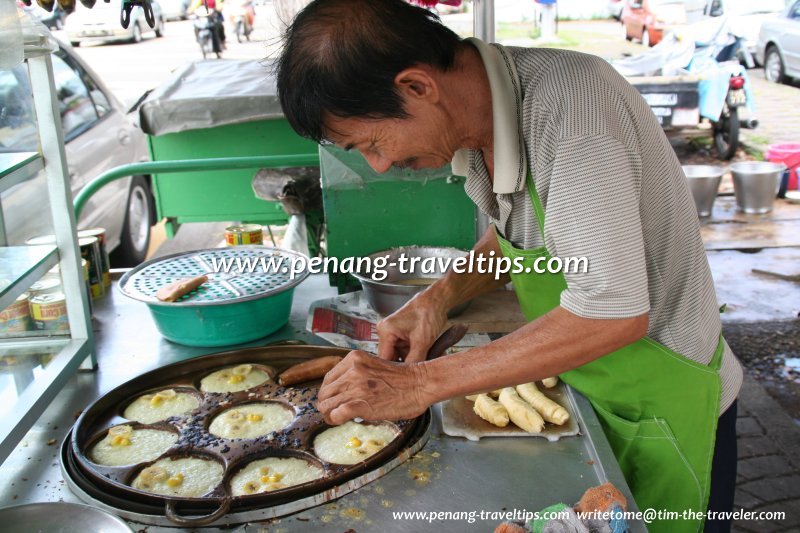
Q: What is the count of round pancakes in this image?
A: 7